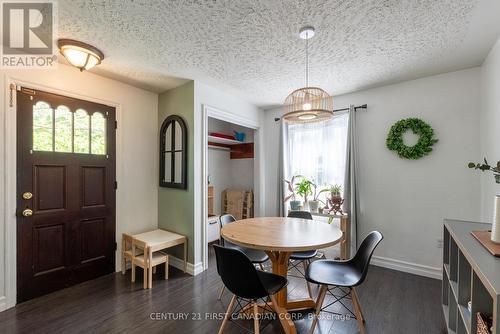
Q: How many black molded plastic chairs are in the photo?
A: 4